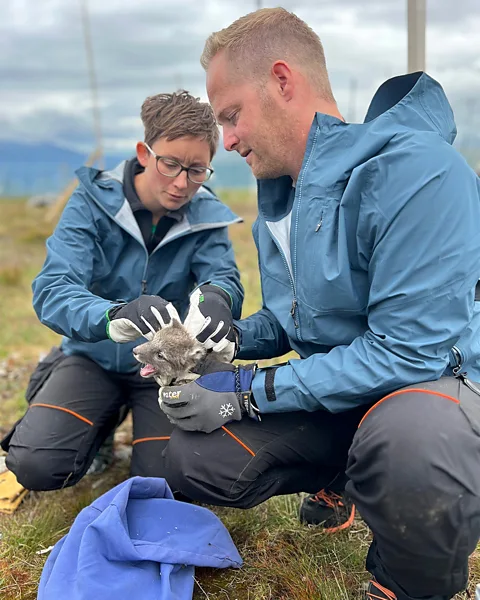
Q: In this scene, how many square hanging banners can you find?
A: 0